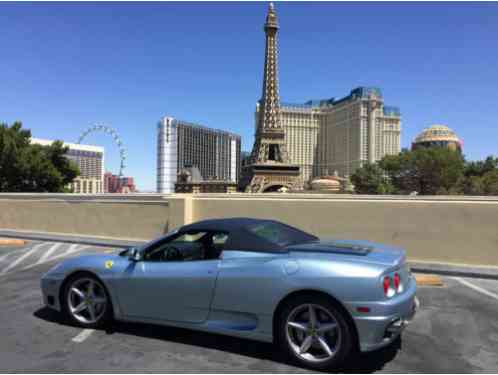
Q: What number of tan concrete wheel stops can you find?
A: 2